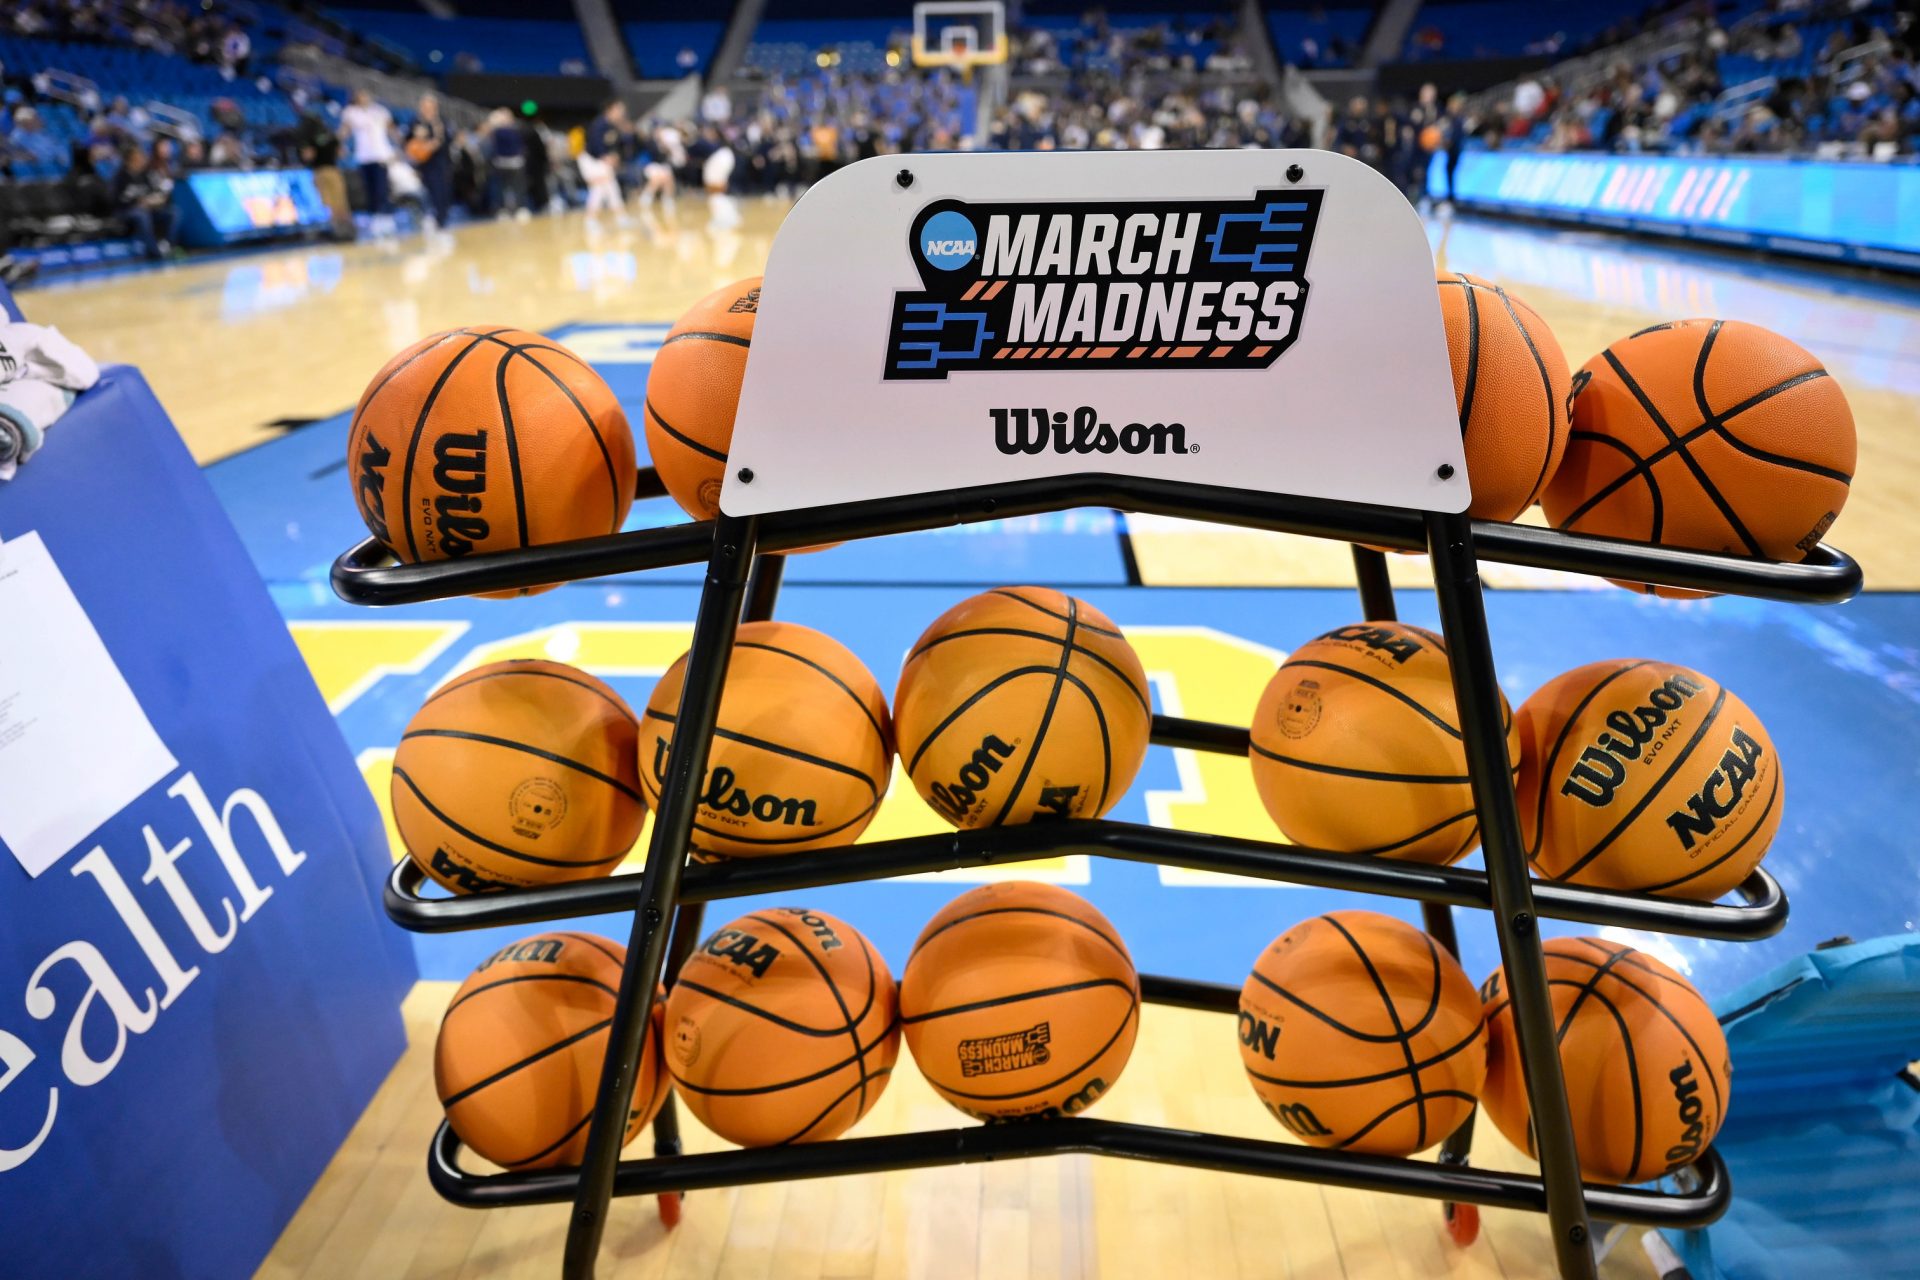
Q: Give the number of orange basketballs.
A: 14